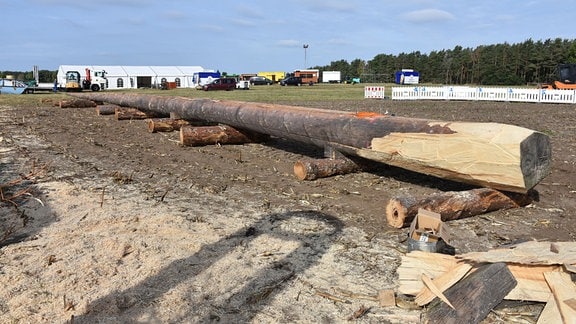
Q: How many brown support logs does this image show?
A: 7